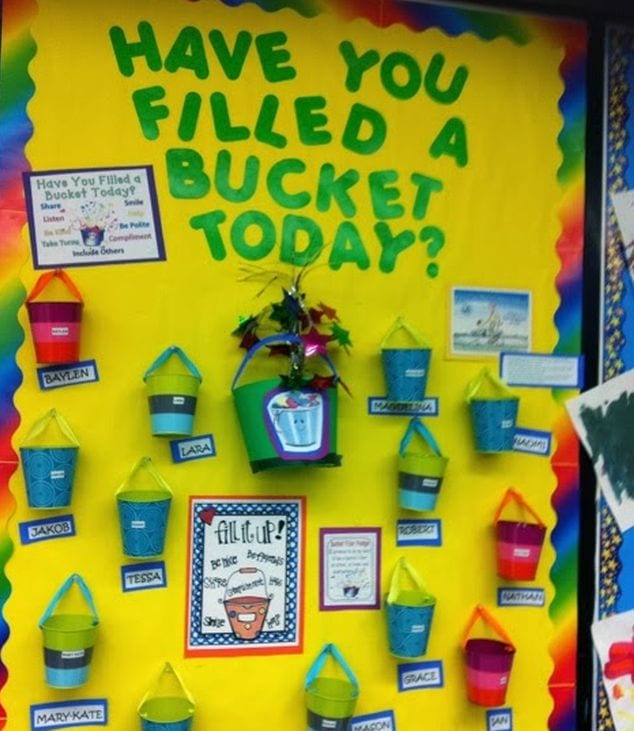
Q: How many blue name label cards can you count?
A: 12